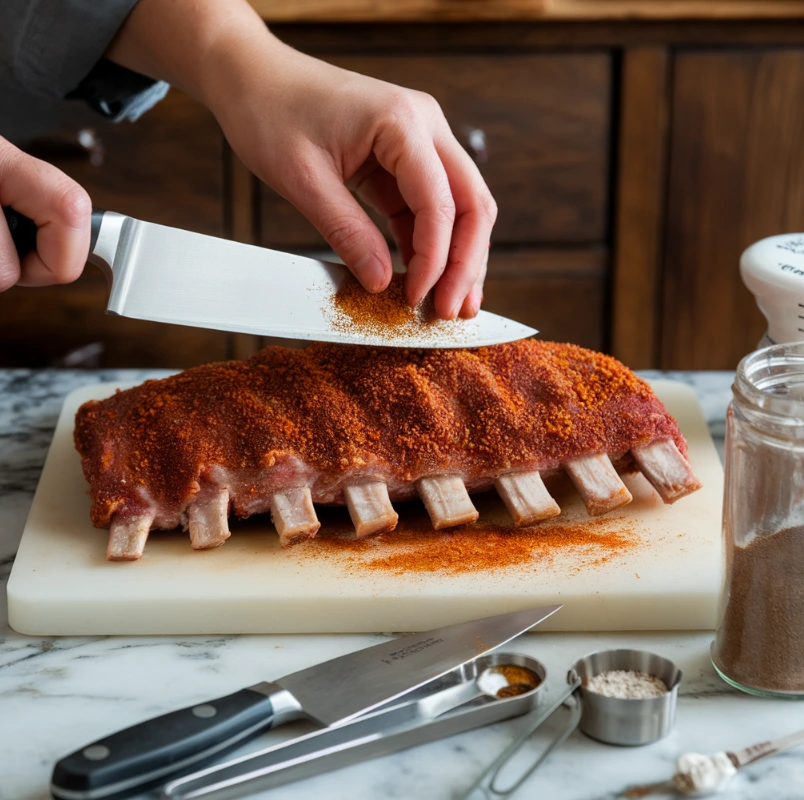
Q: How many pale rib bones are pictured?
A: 8